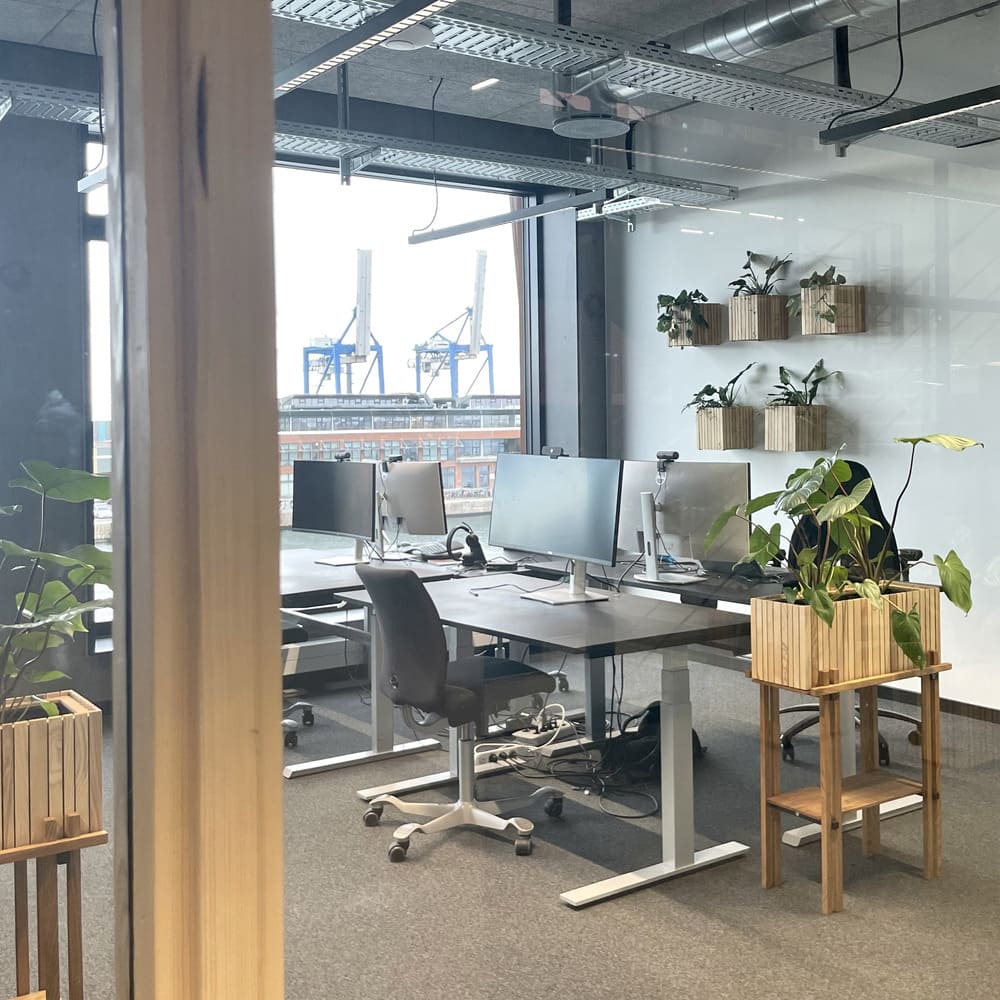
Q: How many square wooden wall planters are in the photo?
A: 5